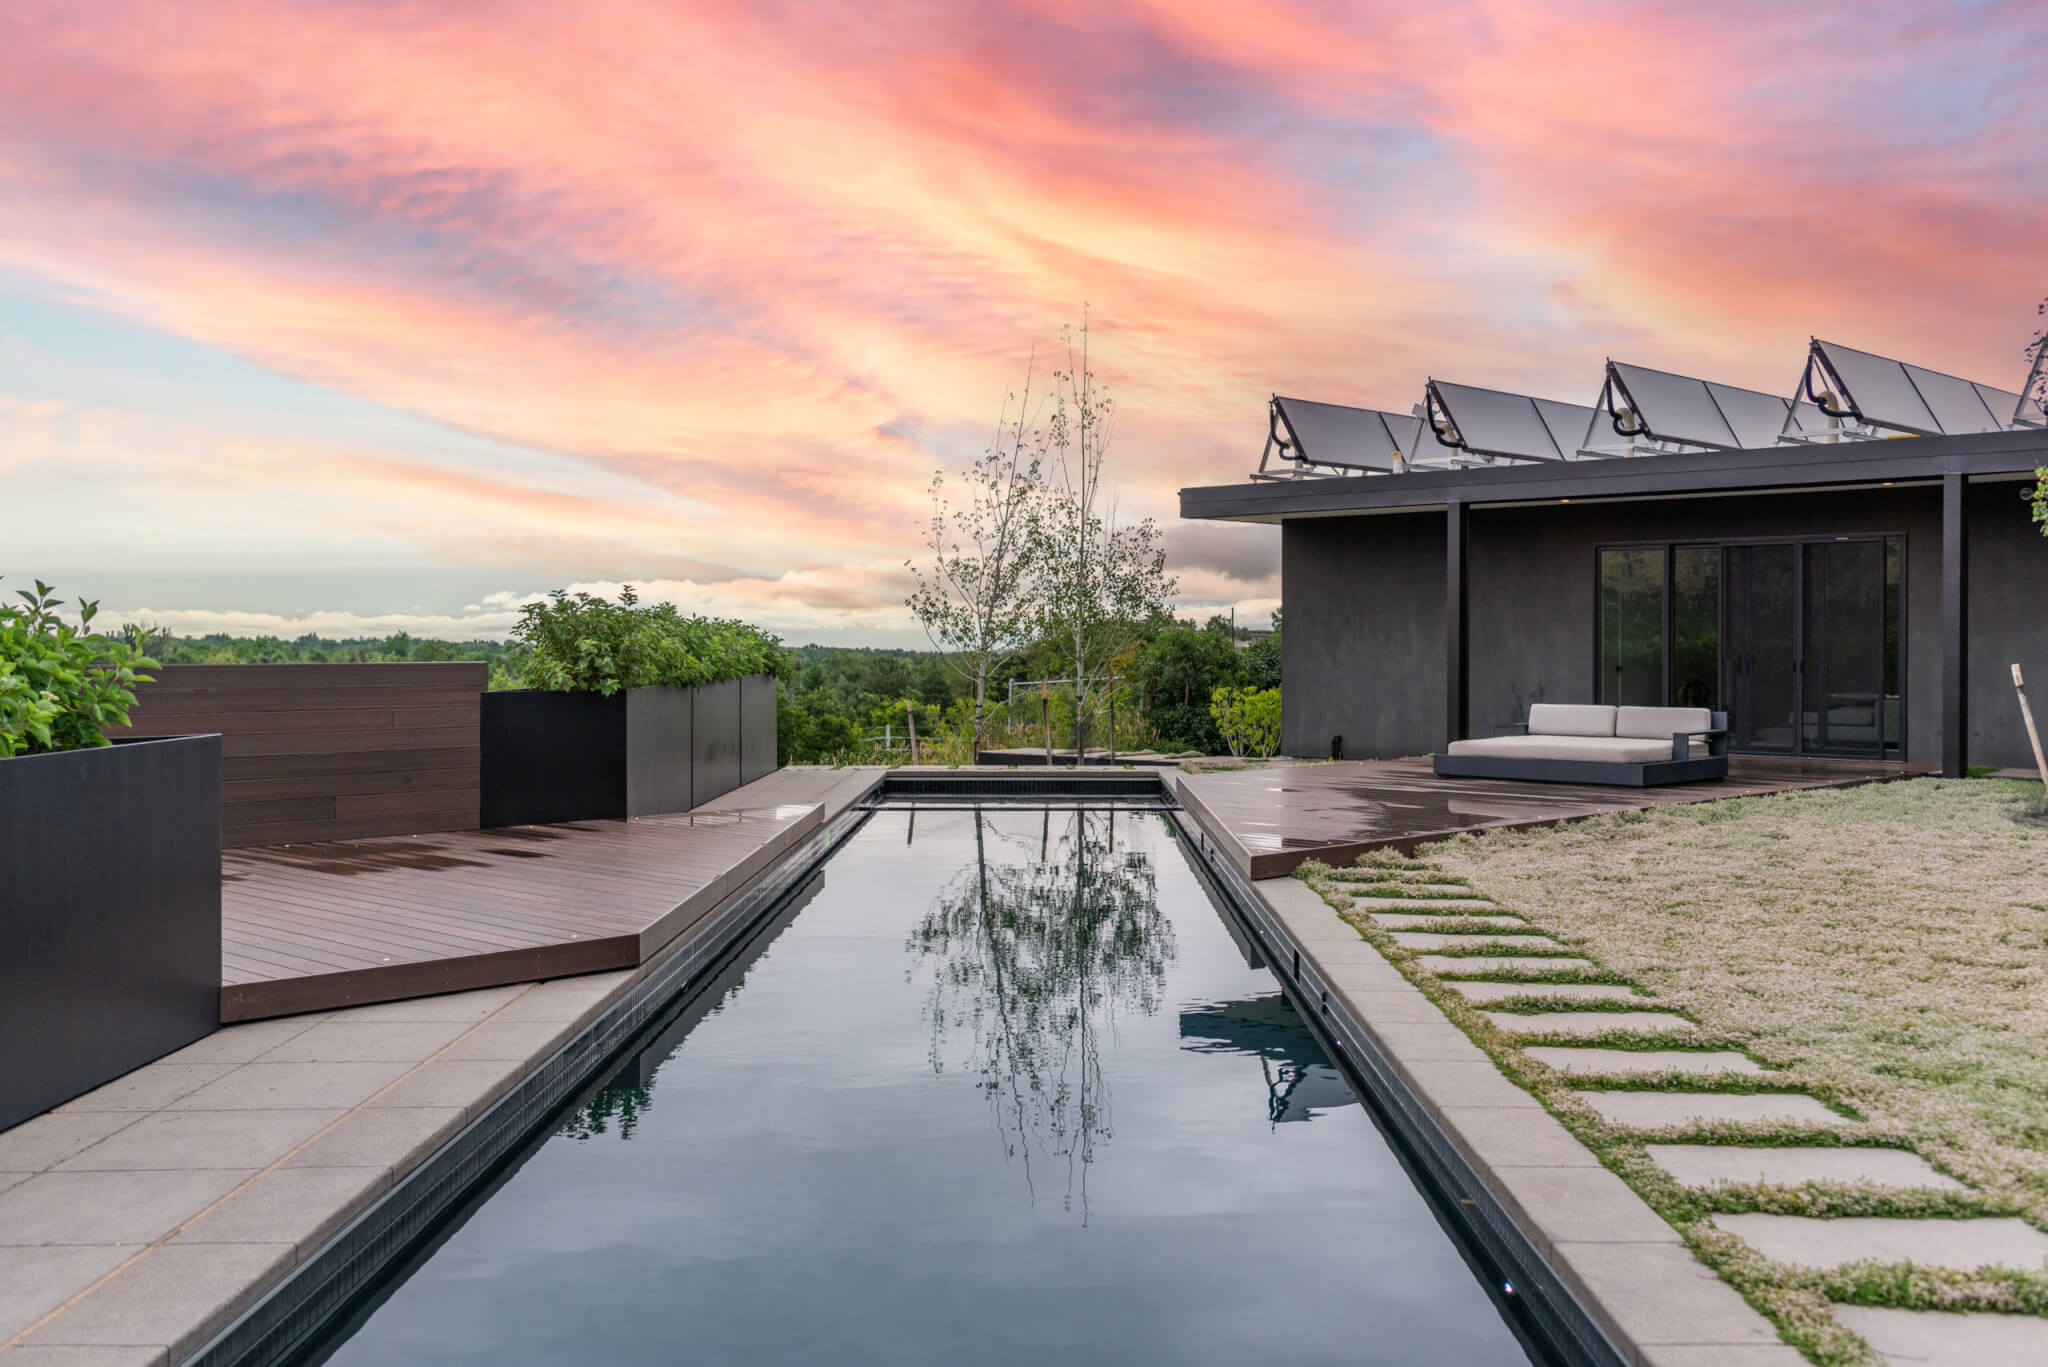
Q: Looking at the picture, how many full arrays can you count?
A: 4